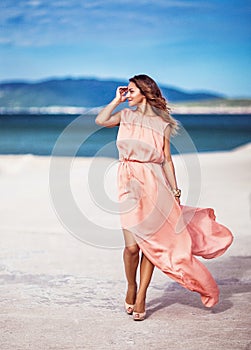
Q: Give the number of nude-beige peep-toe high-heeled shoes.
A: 2